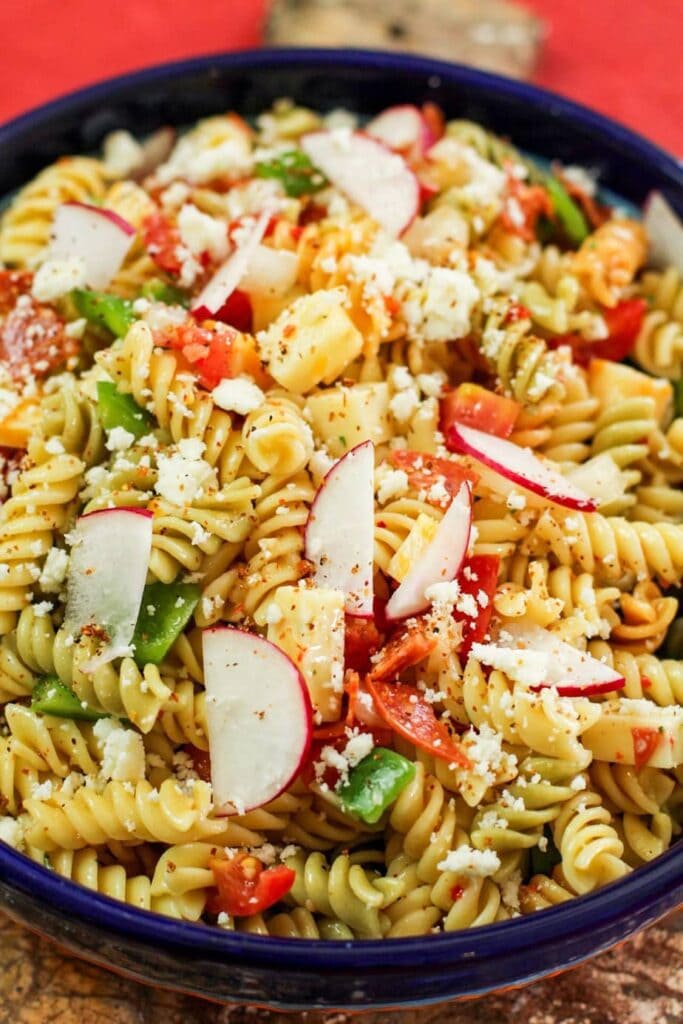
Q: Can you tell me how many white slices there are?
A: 11